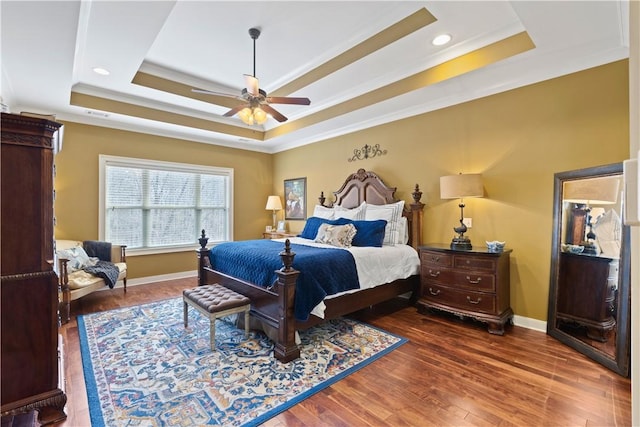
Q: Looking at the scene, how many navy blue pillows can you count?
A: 2